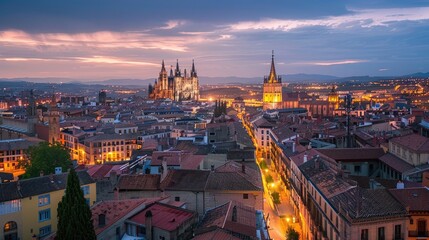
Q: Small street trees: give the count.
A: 4